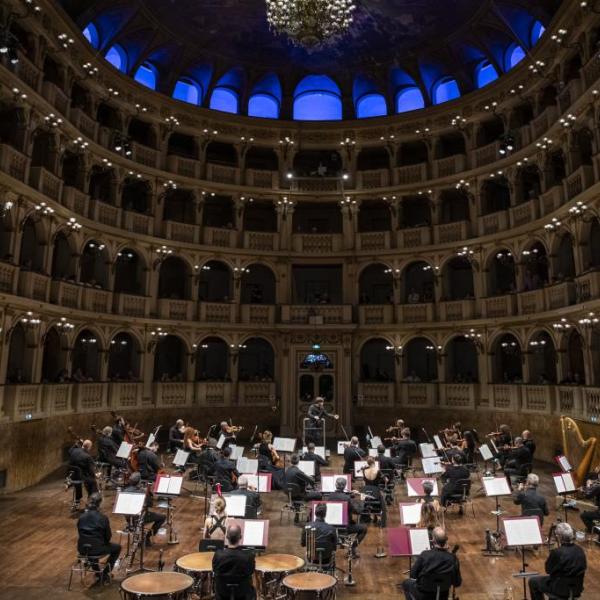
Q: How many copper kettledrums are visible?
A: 4